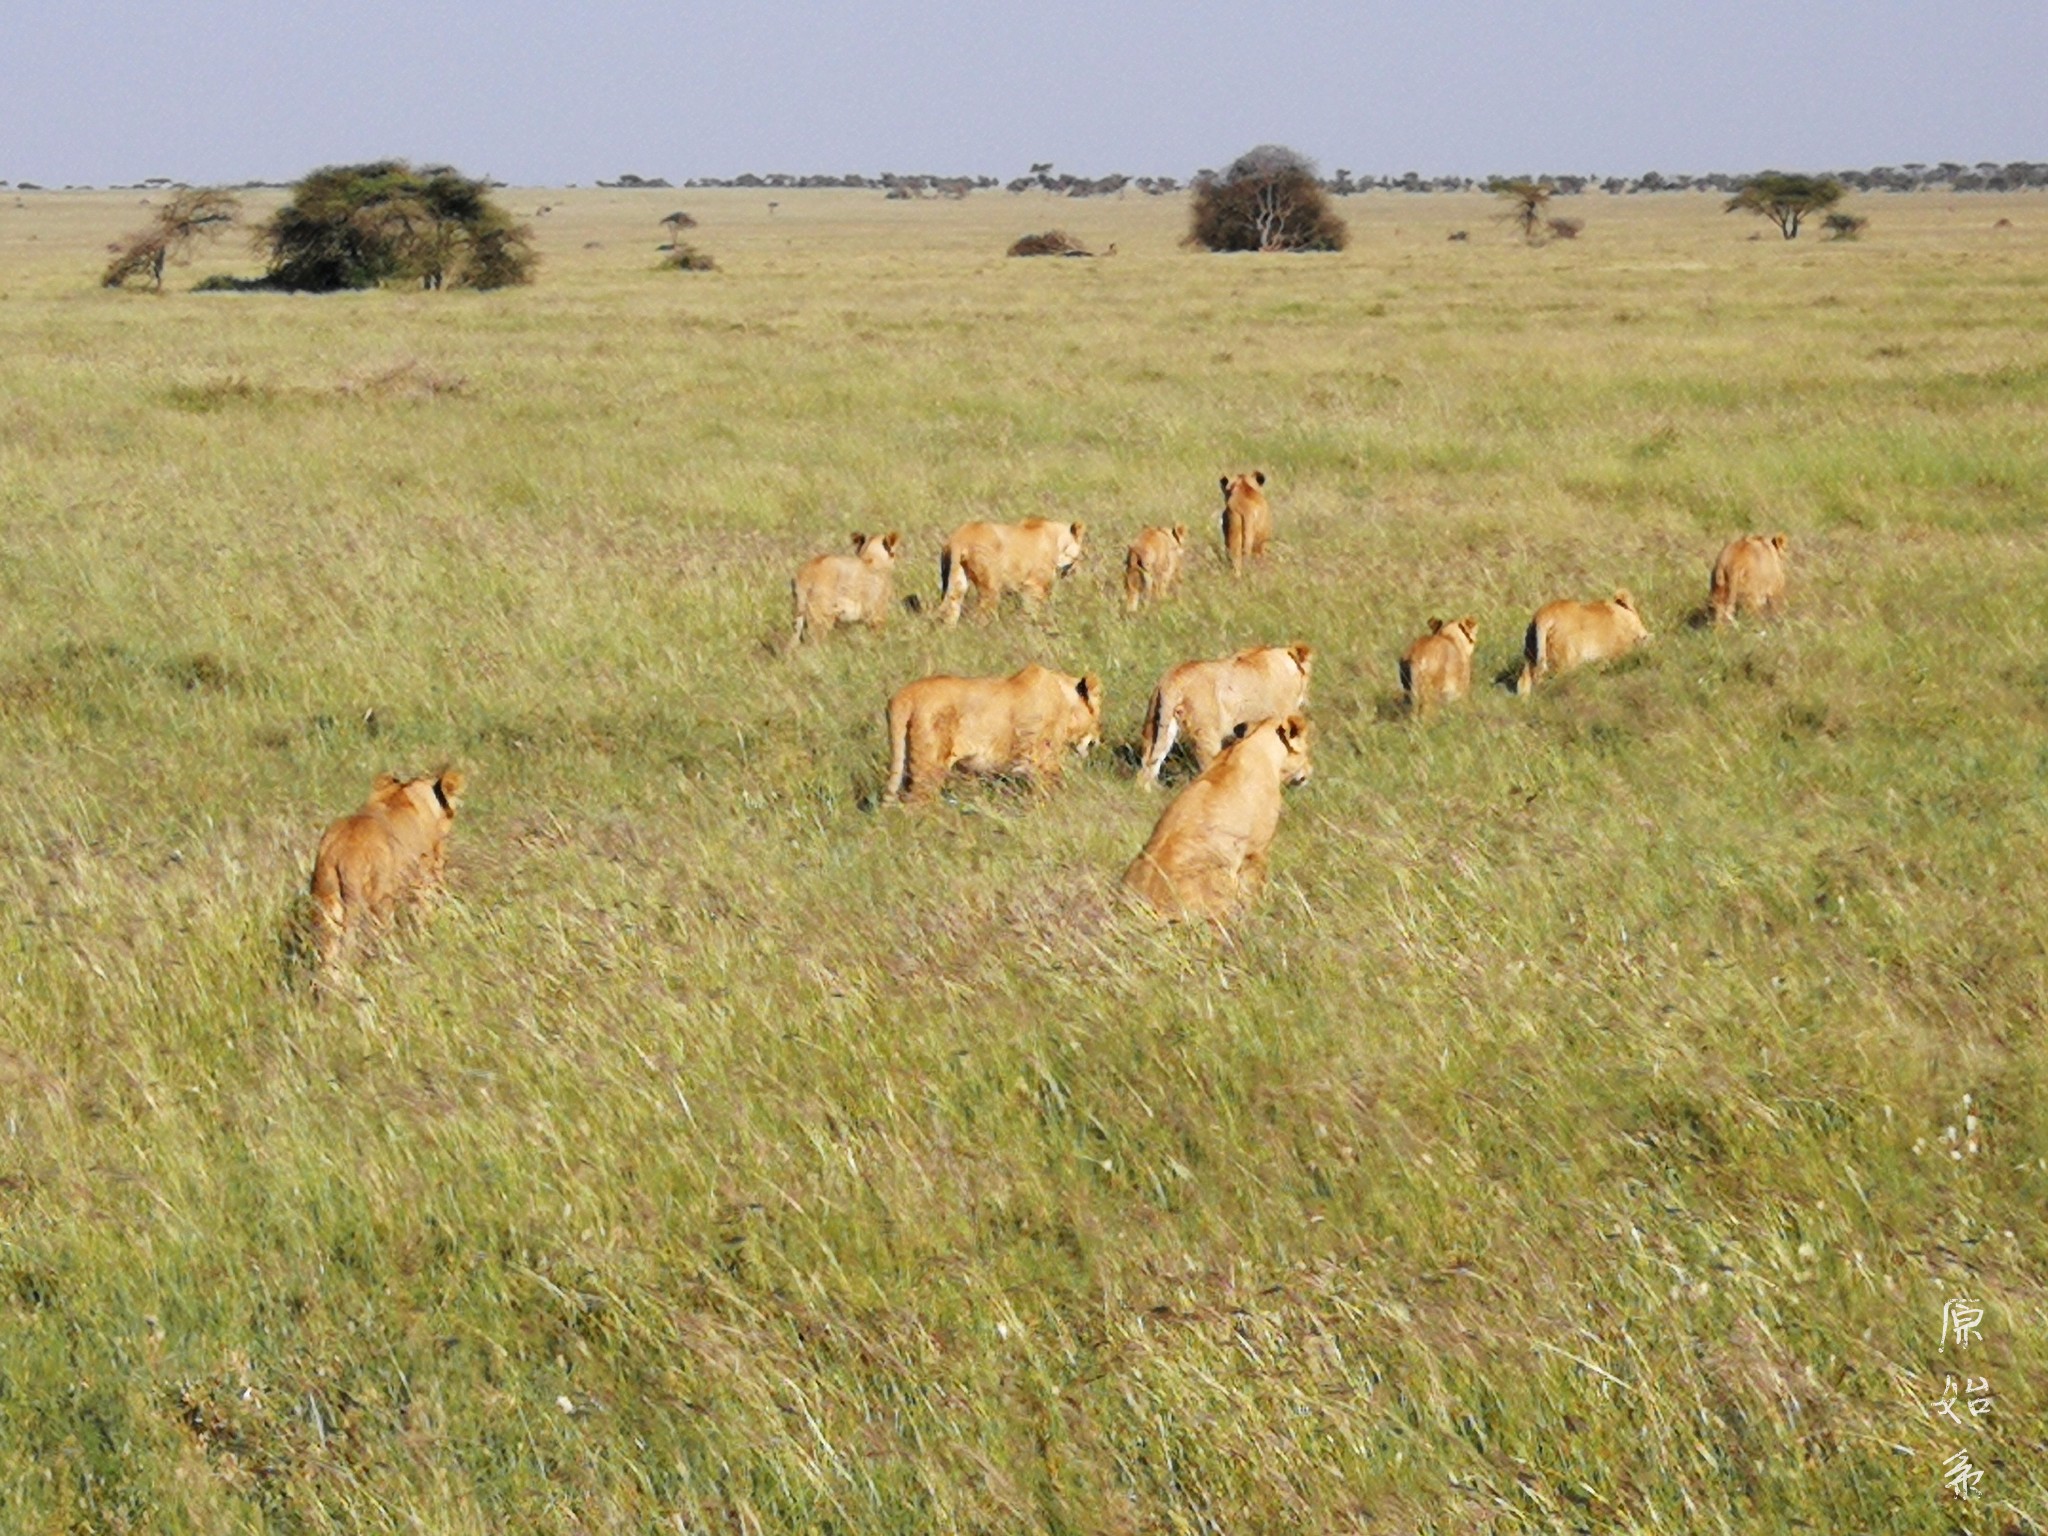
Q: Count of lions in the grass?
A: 11